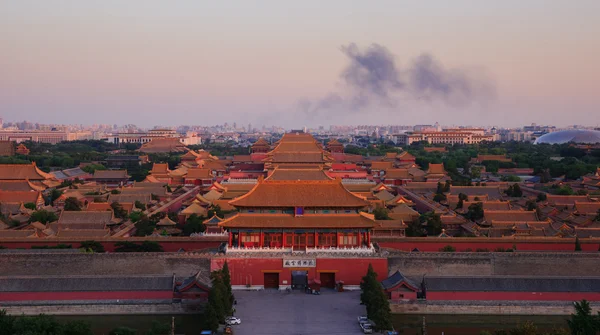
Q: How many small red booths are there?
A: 2